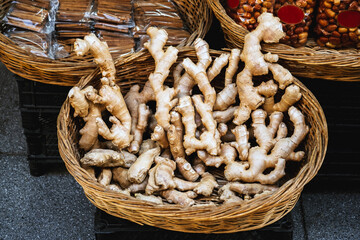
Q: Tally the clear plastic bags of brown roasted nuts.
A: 3